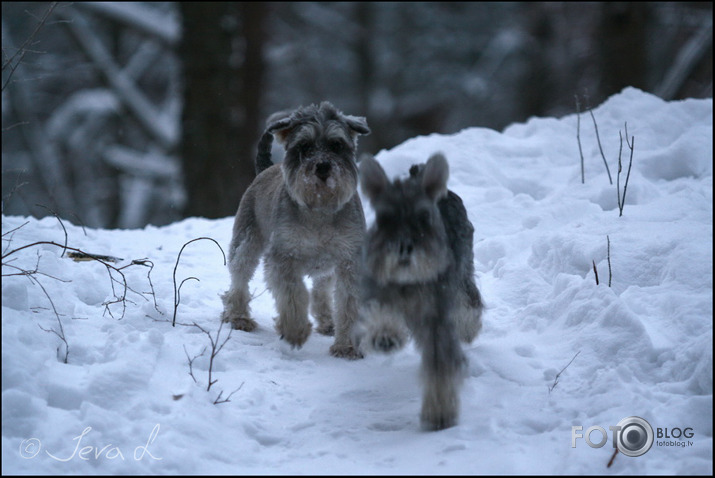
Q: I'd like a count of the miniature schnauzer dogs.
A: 2